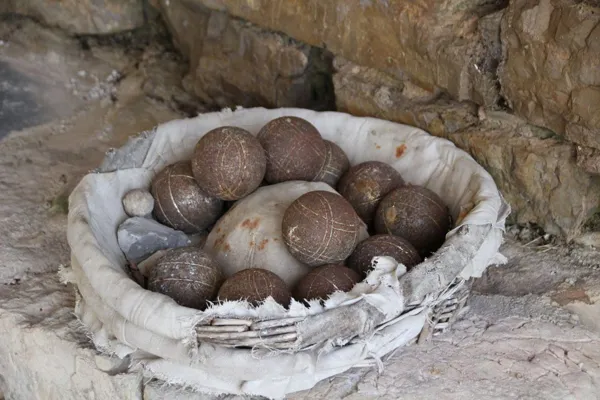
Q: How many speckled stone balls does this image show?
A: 11